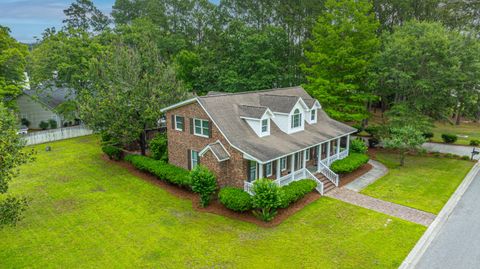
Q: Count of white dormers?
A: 3